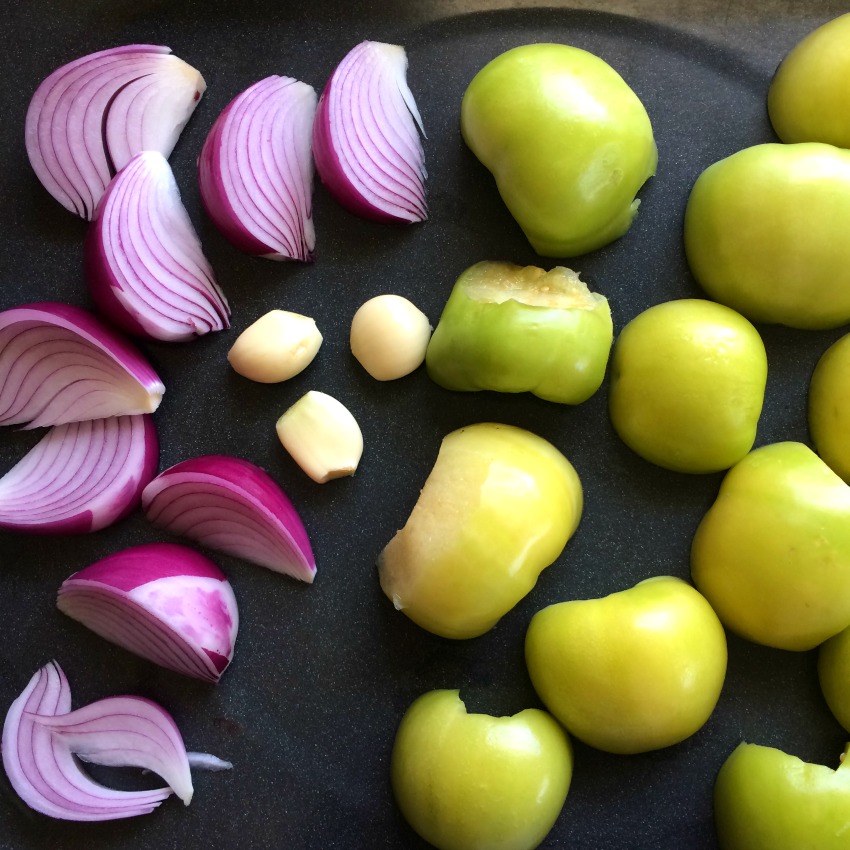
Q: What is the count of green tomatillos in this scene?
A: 12